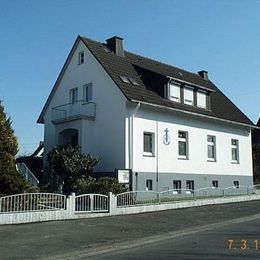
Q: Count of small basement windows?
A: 5